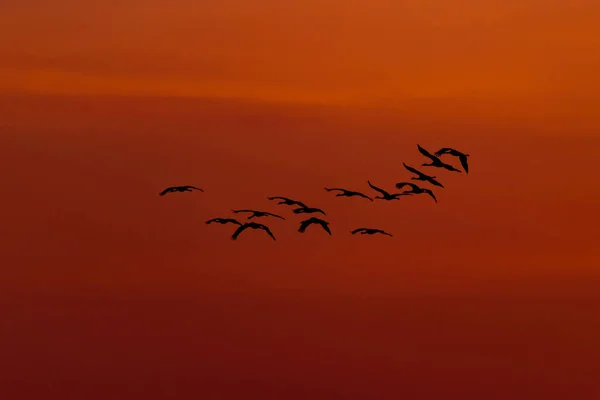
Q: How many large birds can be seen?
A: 14